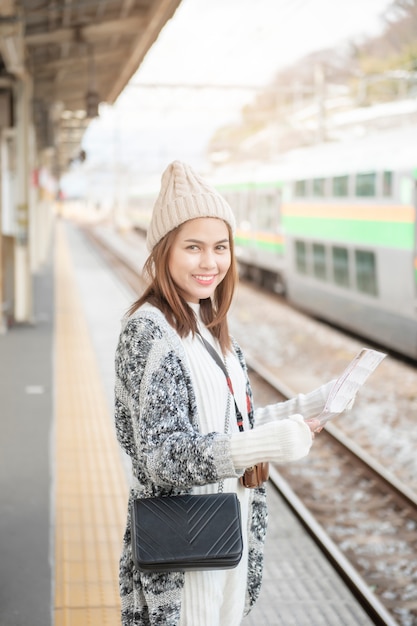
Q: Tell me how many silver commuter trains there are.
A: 1